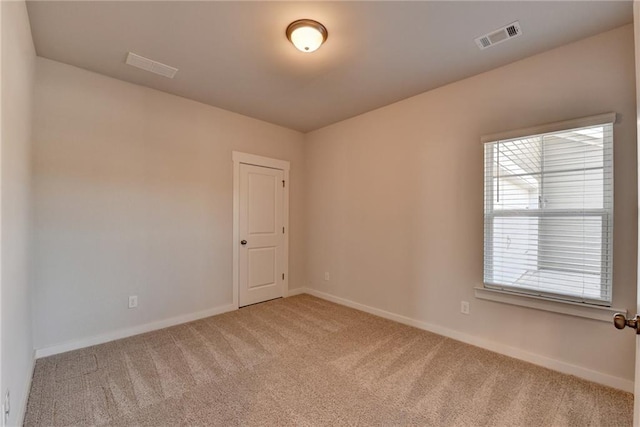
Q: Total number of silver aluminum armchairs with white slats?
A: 0